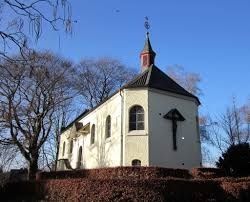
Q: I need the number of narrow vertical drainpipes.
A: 1